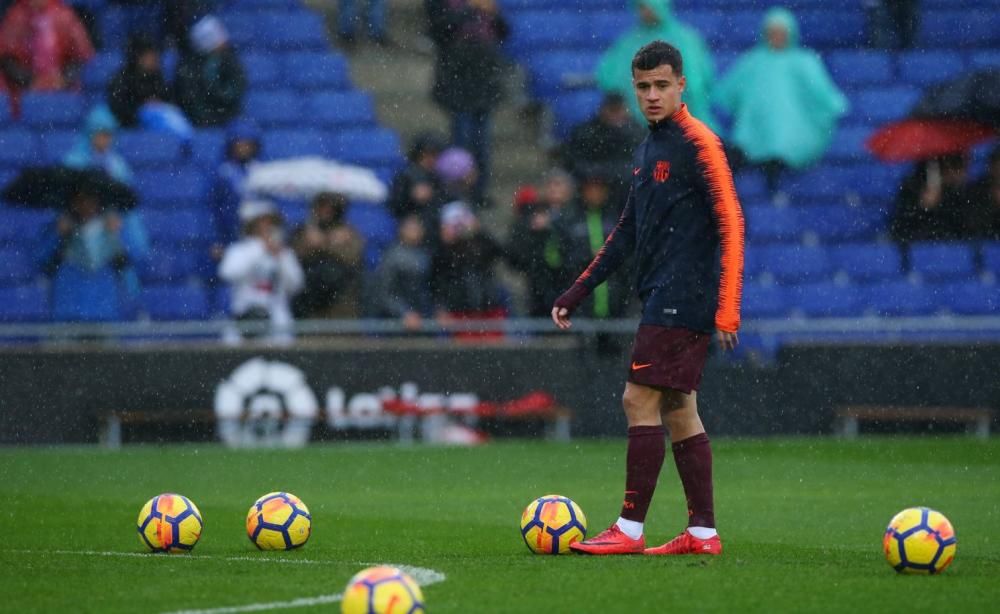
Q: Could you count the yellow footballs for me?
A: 5